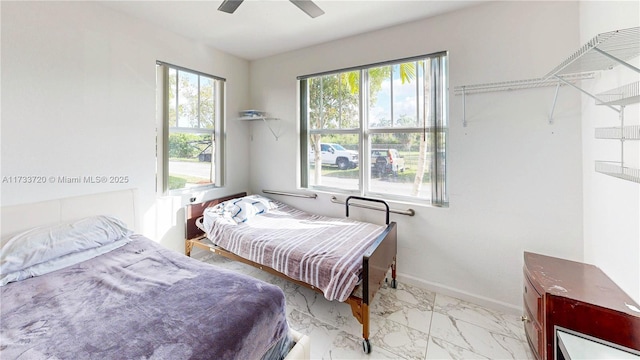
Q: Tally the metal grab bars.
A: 2